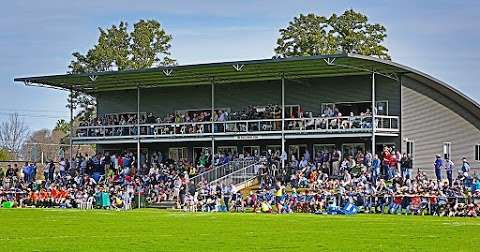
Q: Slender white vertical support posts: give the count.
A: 5